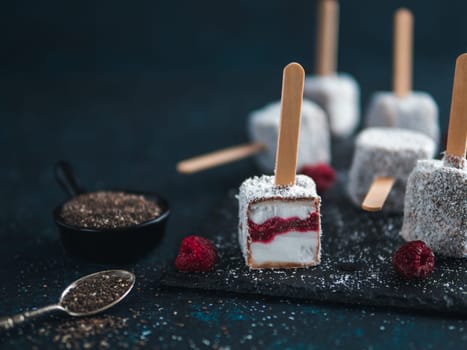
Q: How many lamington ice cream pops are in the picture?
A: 6